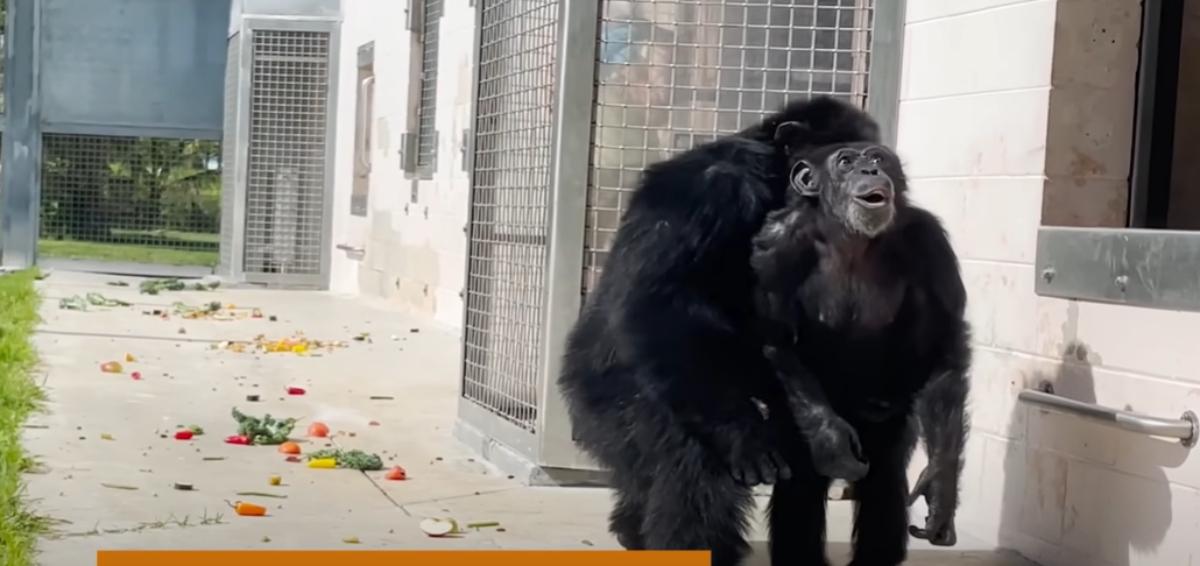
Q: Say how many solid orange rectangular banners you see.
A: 1